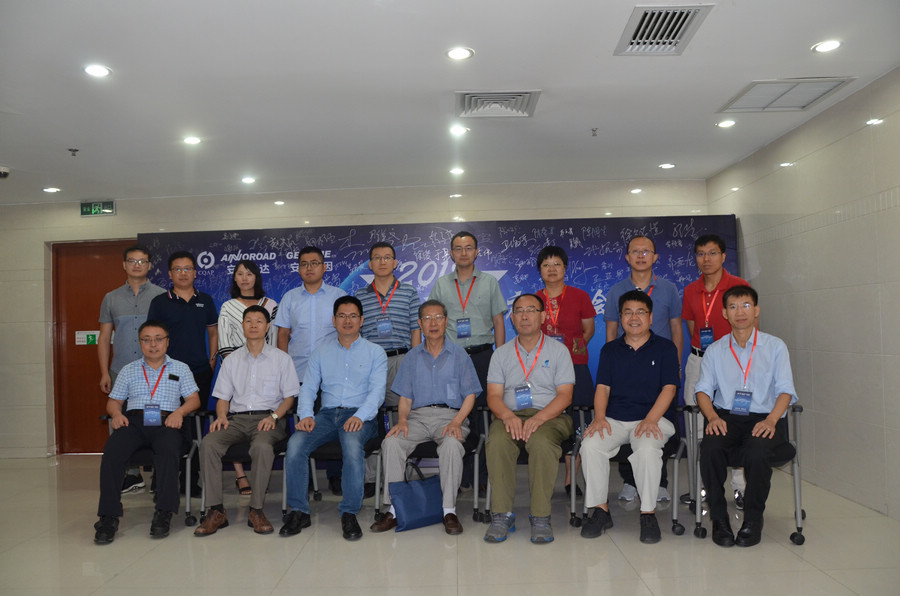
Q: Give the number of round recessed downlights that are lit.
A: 10